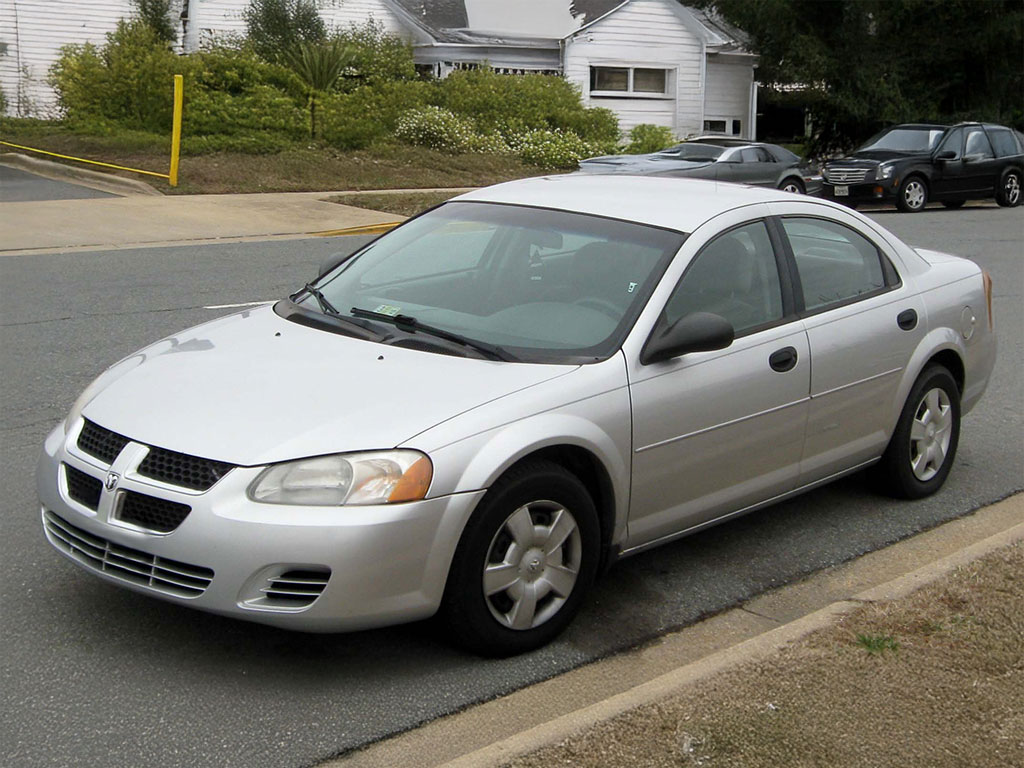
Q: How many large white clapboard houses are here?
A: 1